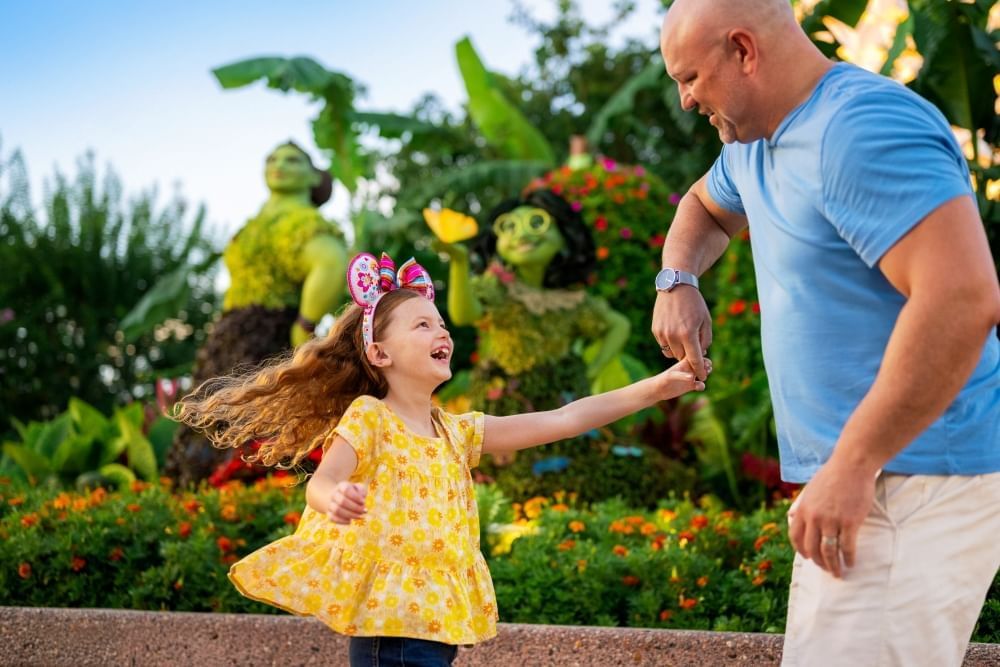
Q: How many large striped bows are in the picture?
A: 1